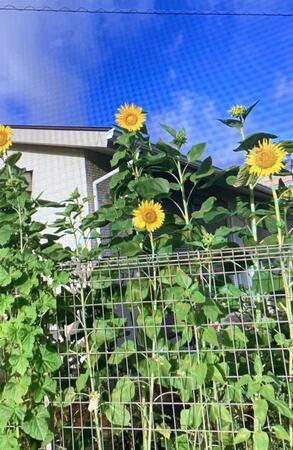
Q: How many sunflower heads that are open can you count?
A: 4